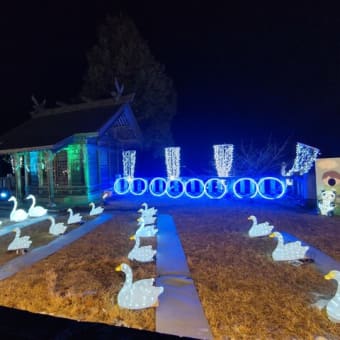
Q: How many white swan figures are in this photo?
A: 14